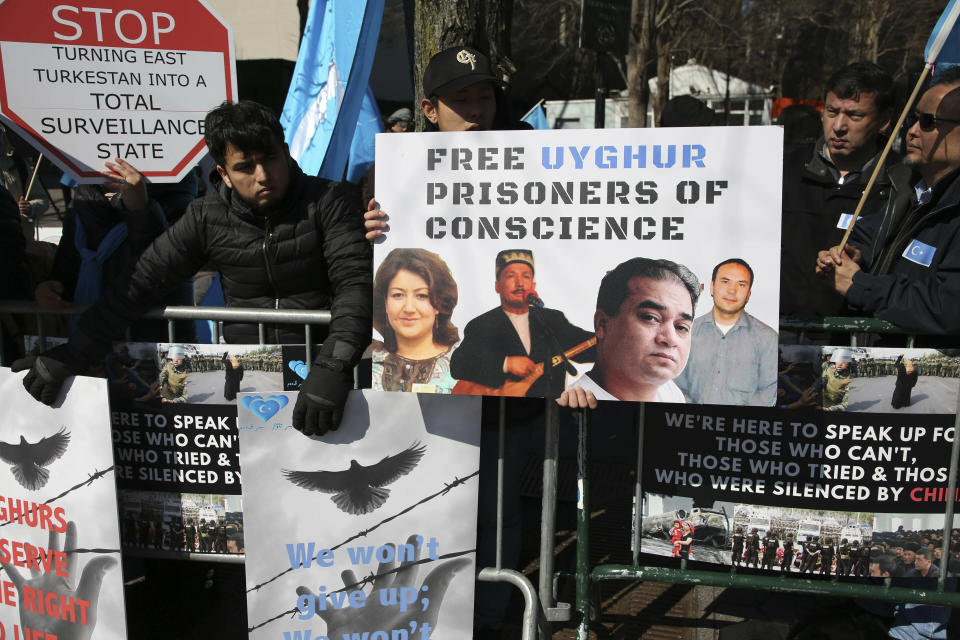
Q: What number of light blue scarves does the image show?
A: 1